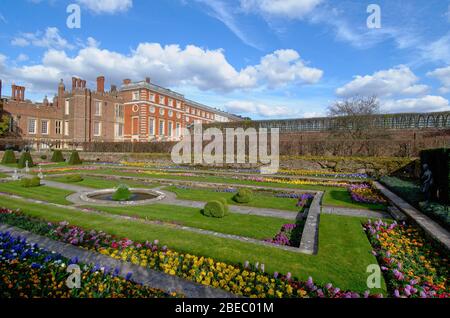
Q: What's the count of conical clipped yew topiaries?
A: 4